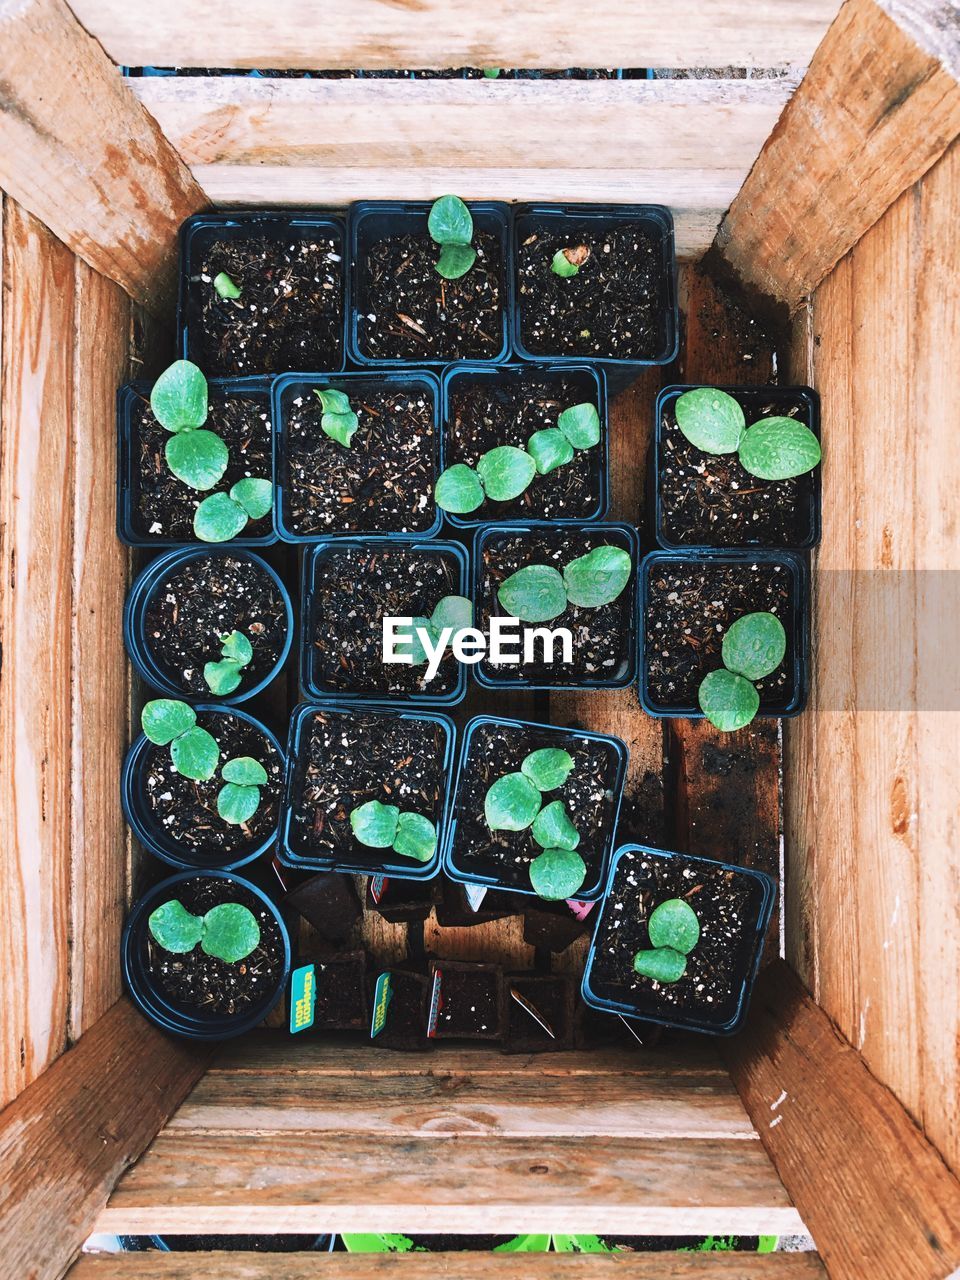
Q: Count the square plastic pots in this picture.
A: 13